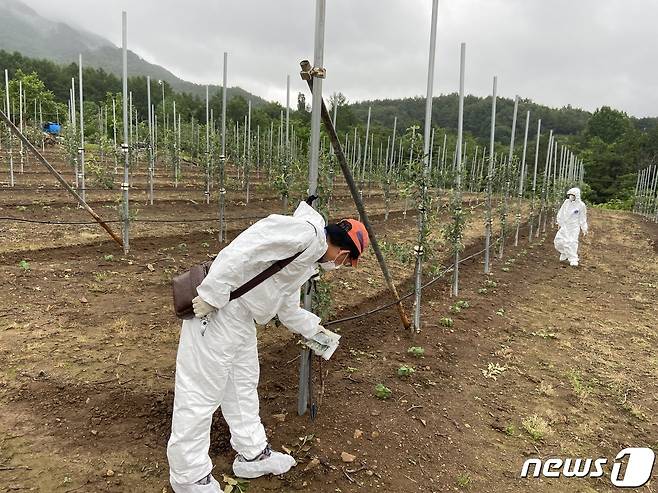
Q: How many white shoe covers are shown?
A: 4